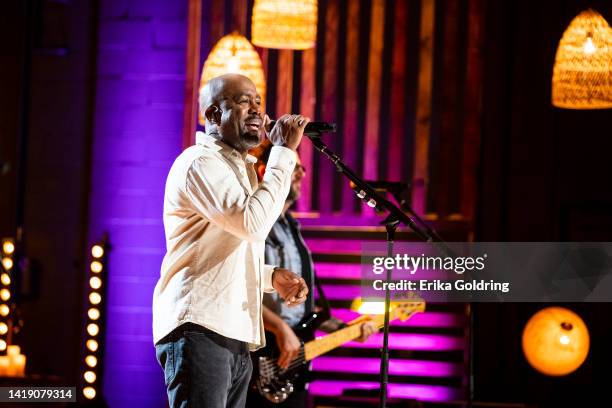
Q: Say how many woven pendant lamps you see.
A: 3